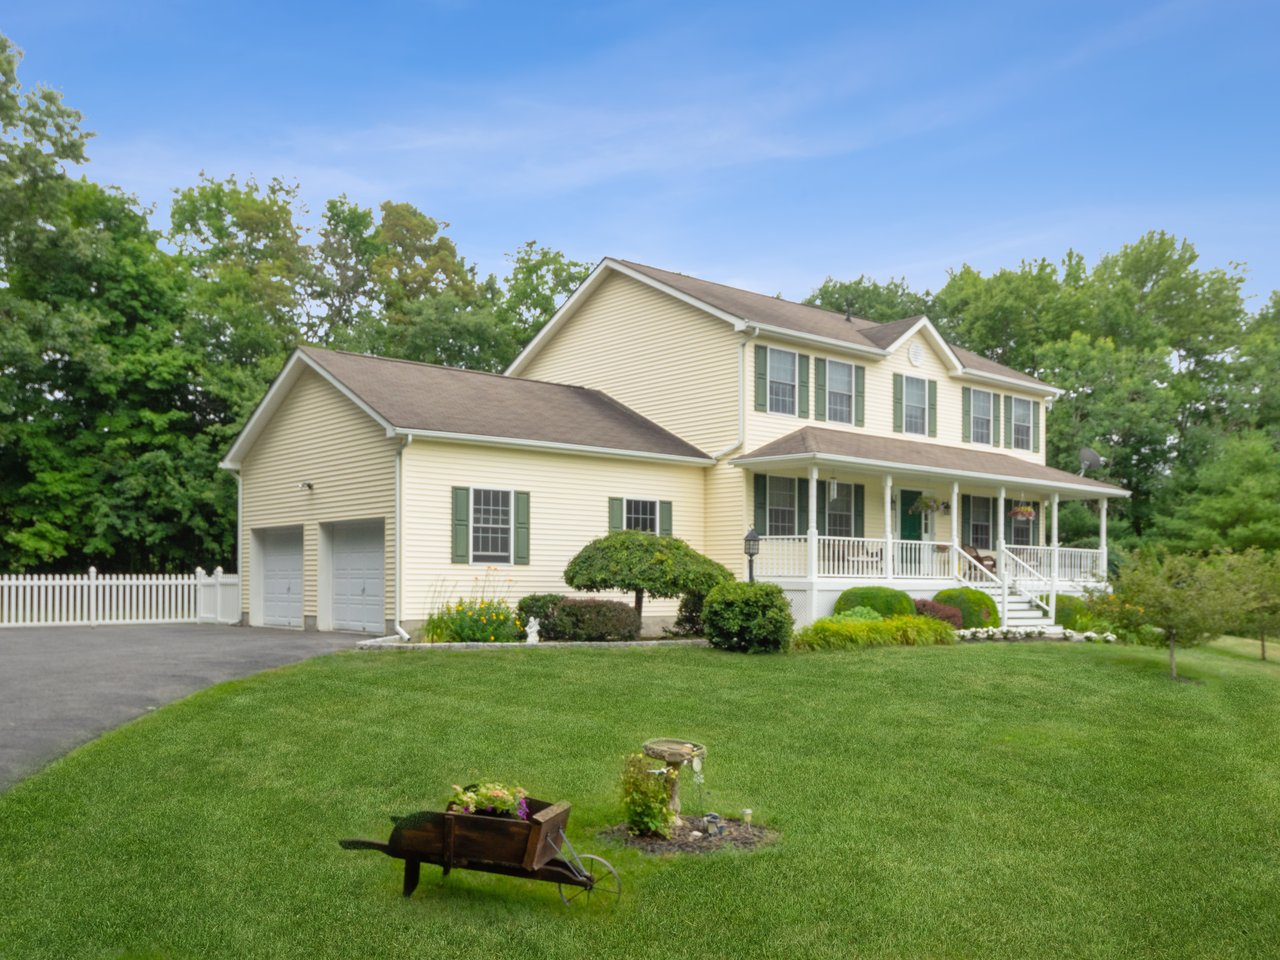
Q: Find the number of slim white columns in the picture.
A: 6